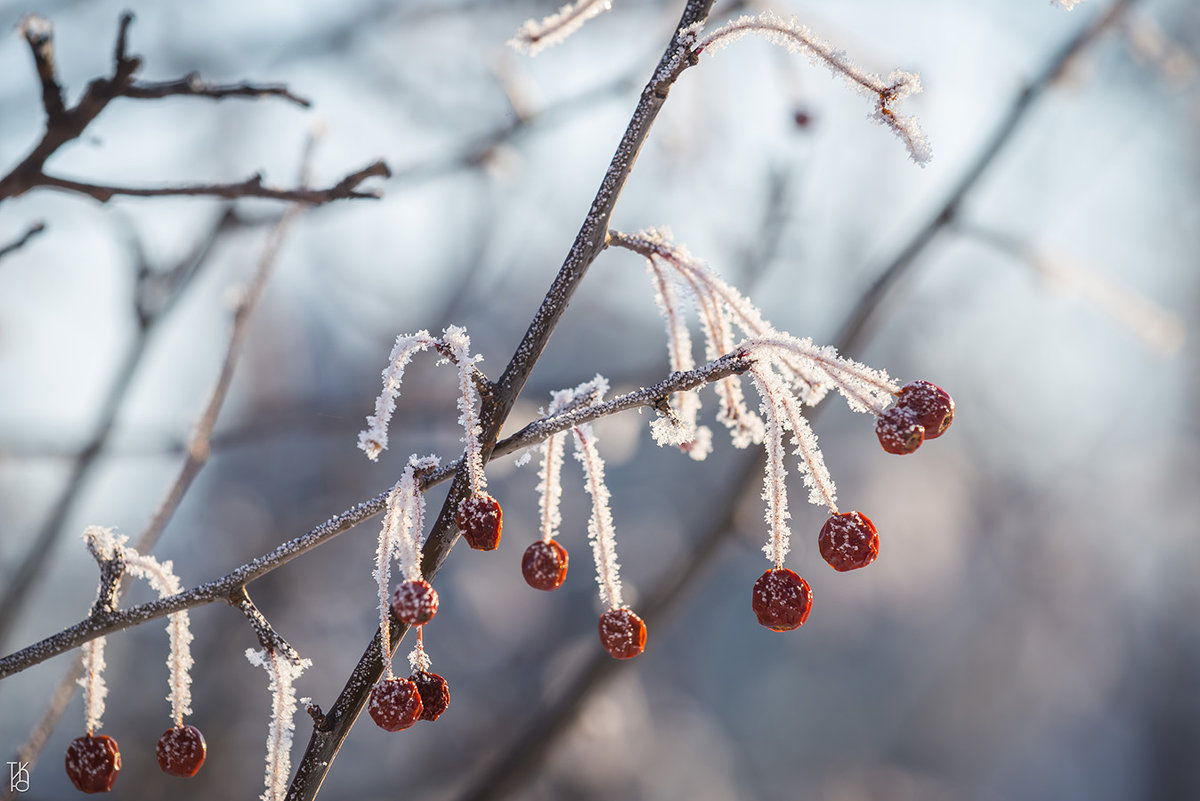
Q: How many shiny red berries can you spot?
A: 12